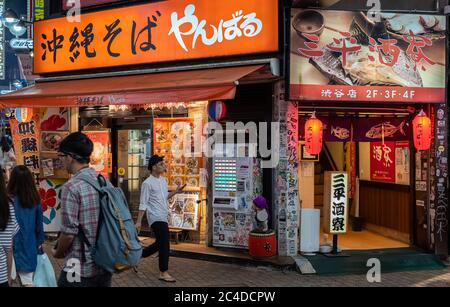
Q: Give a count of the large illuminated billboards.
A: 2